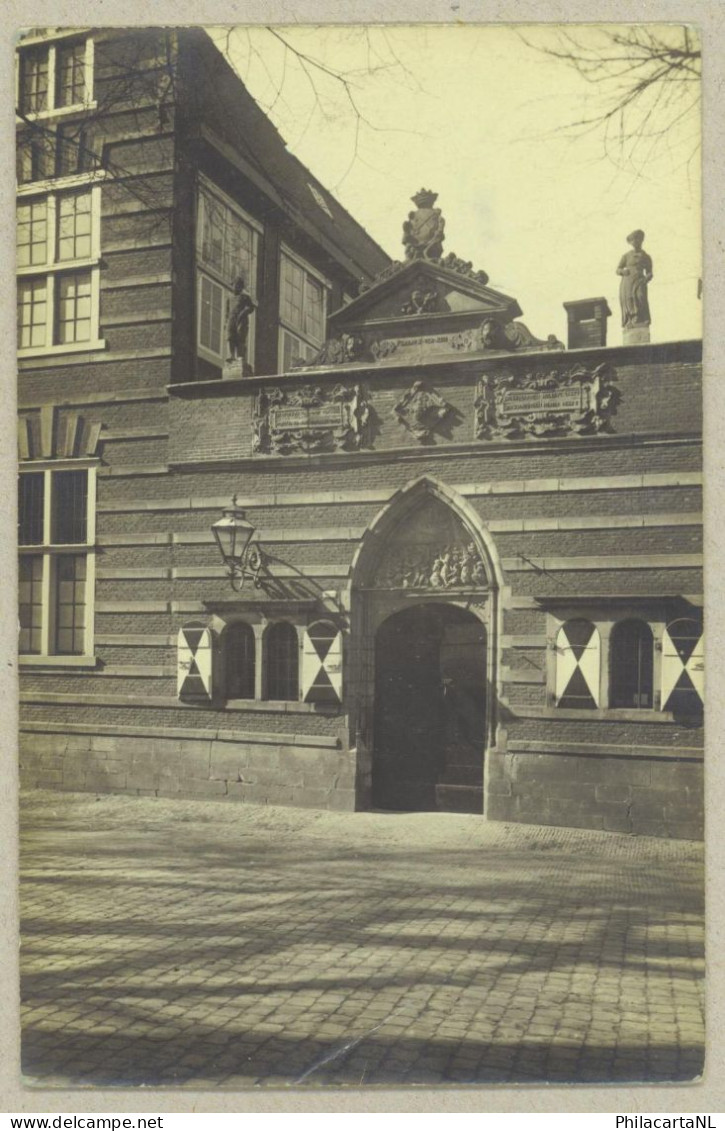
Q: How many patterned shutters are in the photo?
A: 4